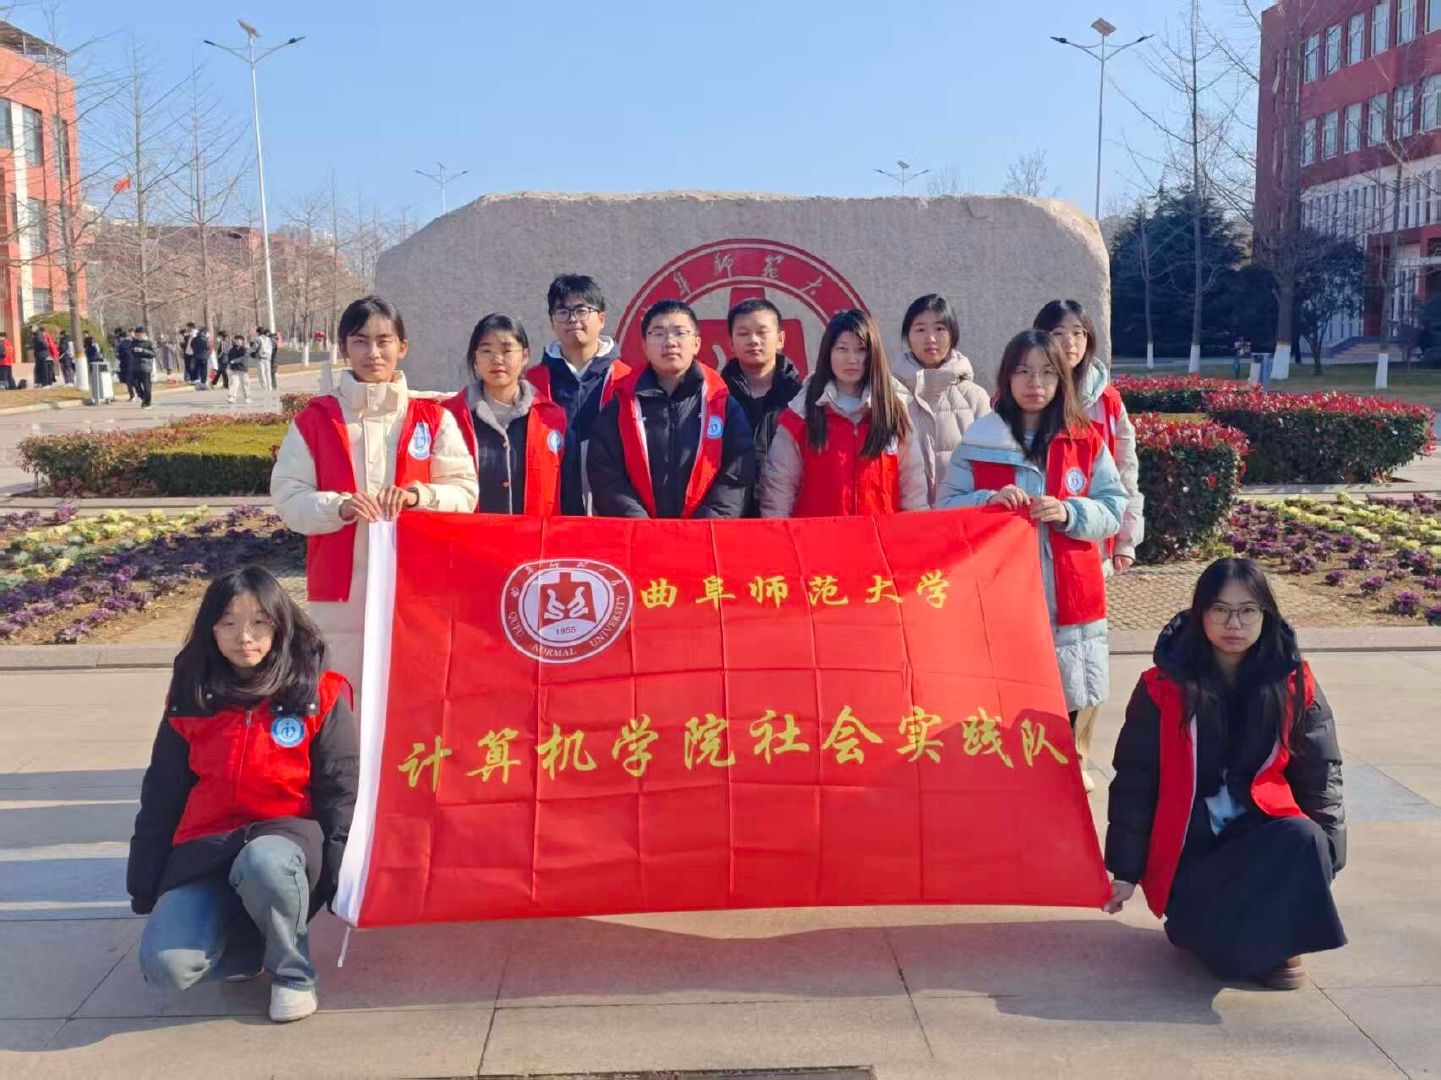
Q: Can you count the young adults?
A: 11